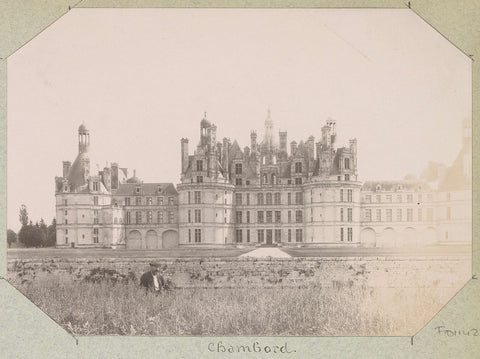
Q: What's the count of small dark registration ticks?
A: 8